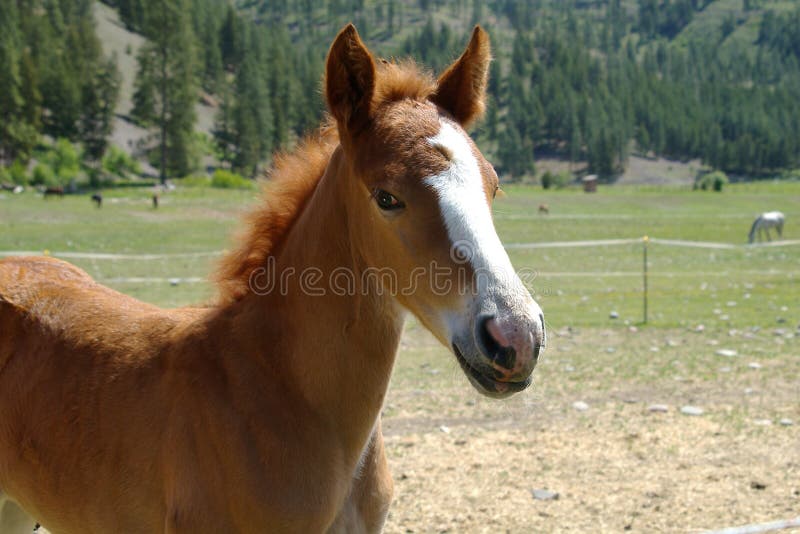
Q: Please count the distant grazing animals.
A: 5